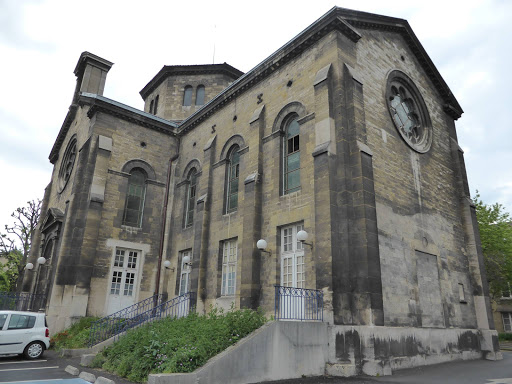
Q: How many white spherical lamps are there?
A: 6